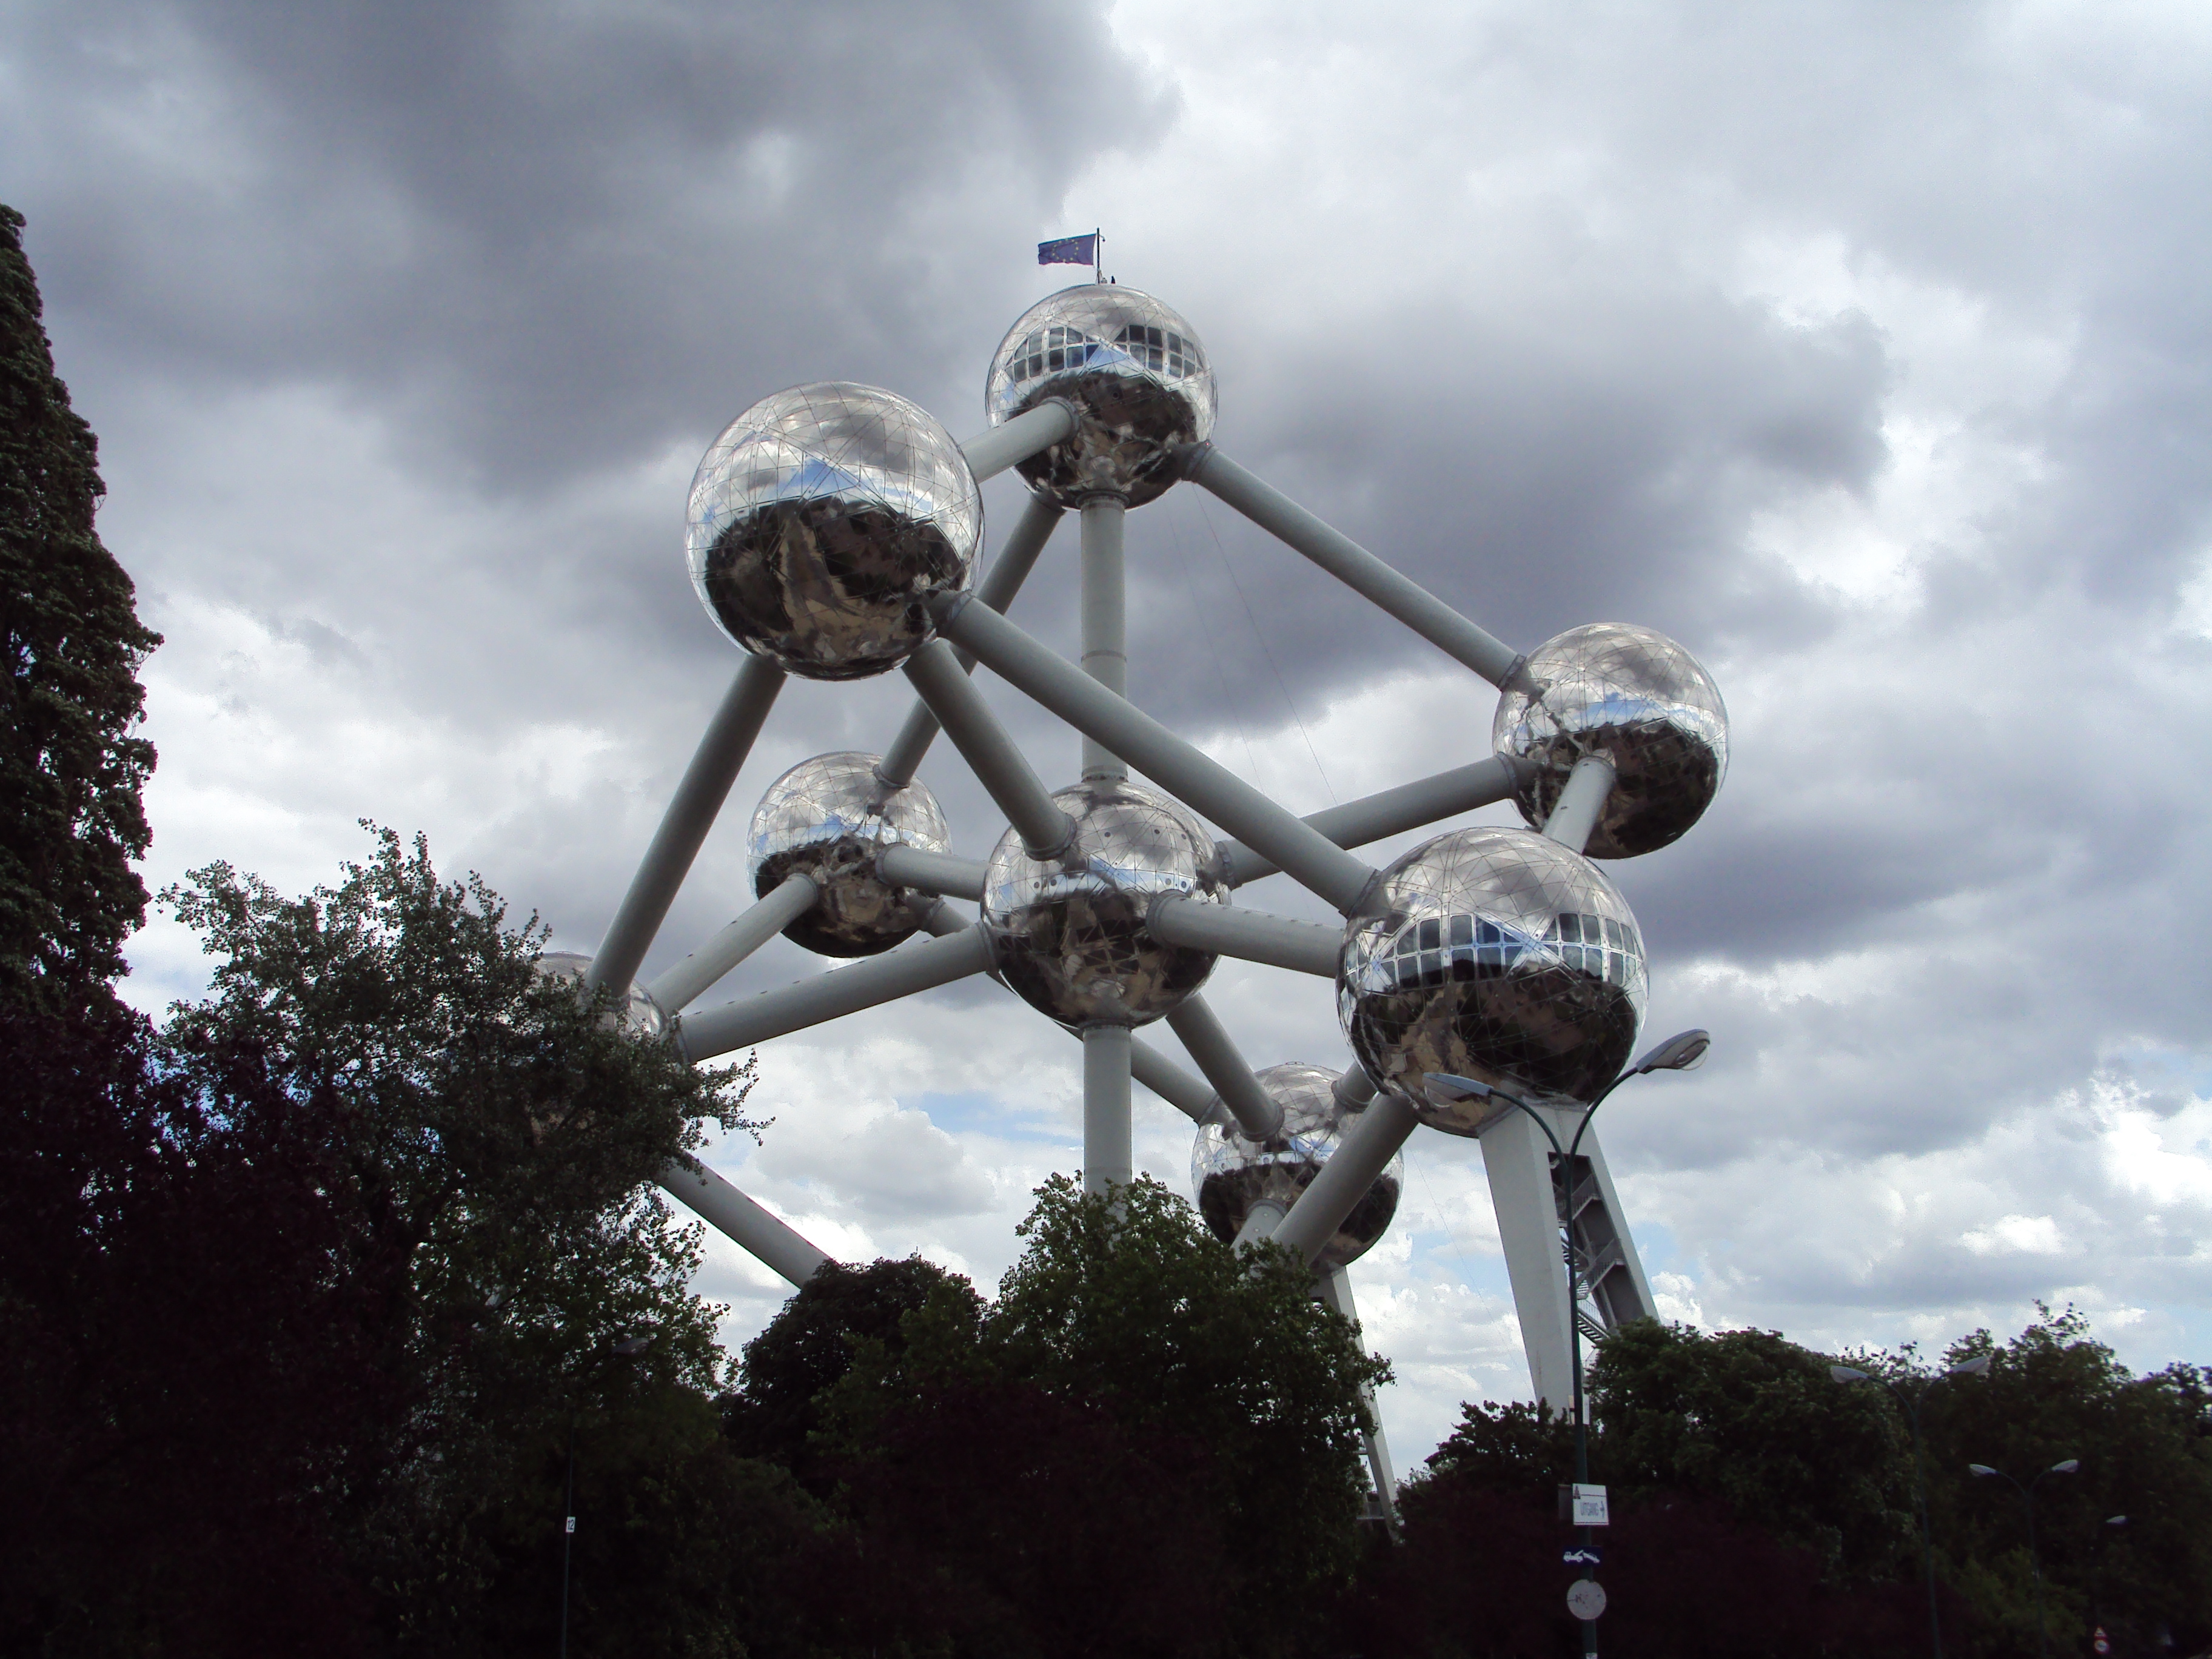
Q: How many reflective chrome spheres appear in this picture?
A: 8